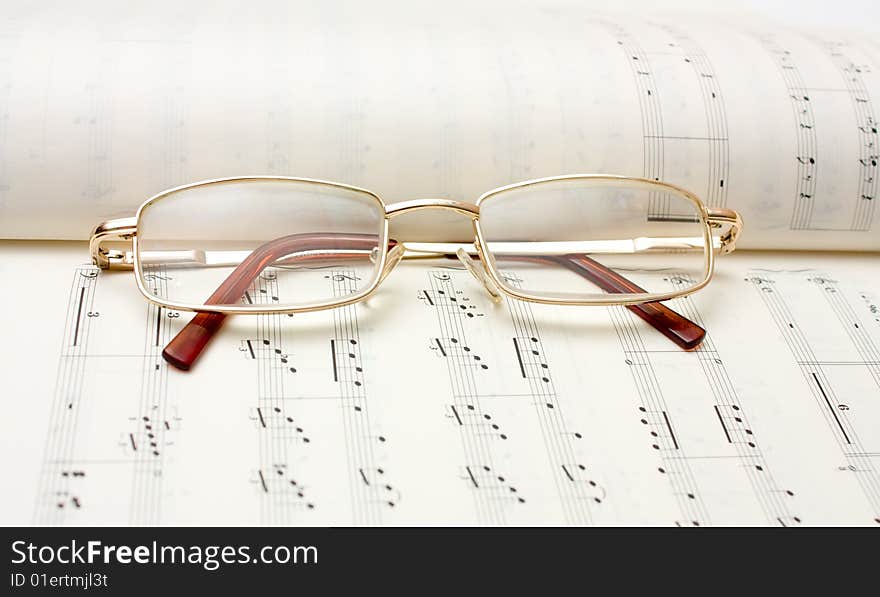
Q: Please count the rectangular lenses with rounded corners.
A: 2